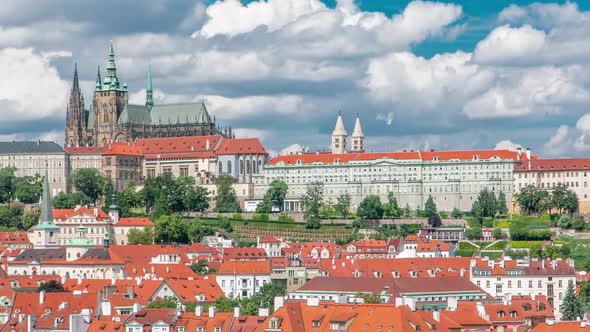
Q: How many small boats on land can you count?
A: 0